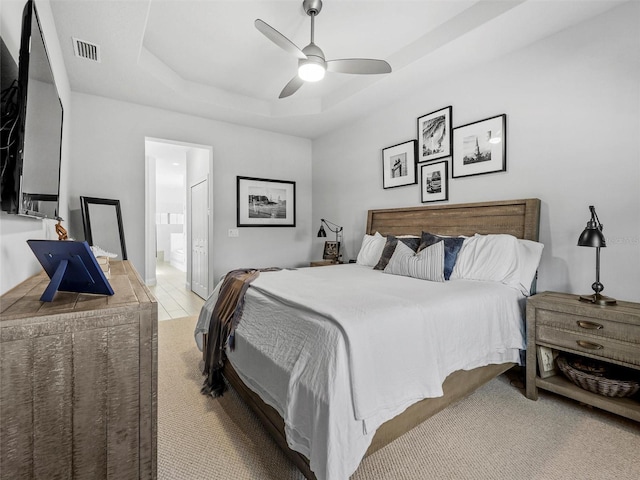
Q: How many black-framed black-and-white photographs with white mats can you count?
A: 5